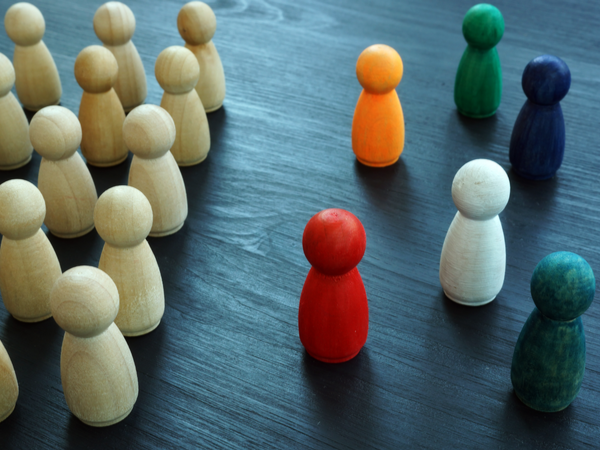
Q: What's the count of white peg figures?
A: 1